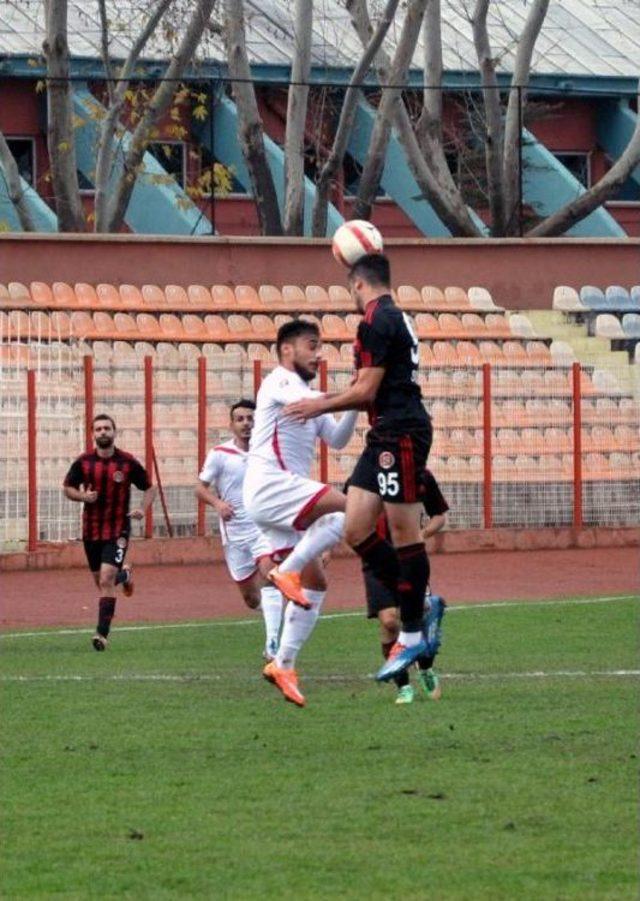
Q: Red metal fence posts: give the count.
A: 8